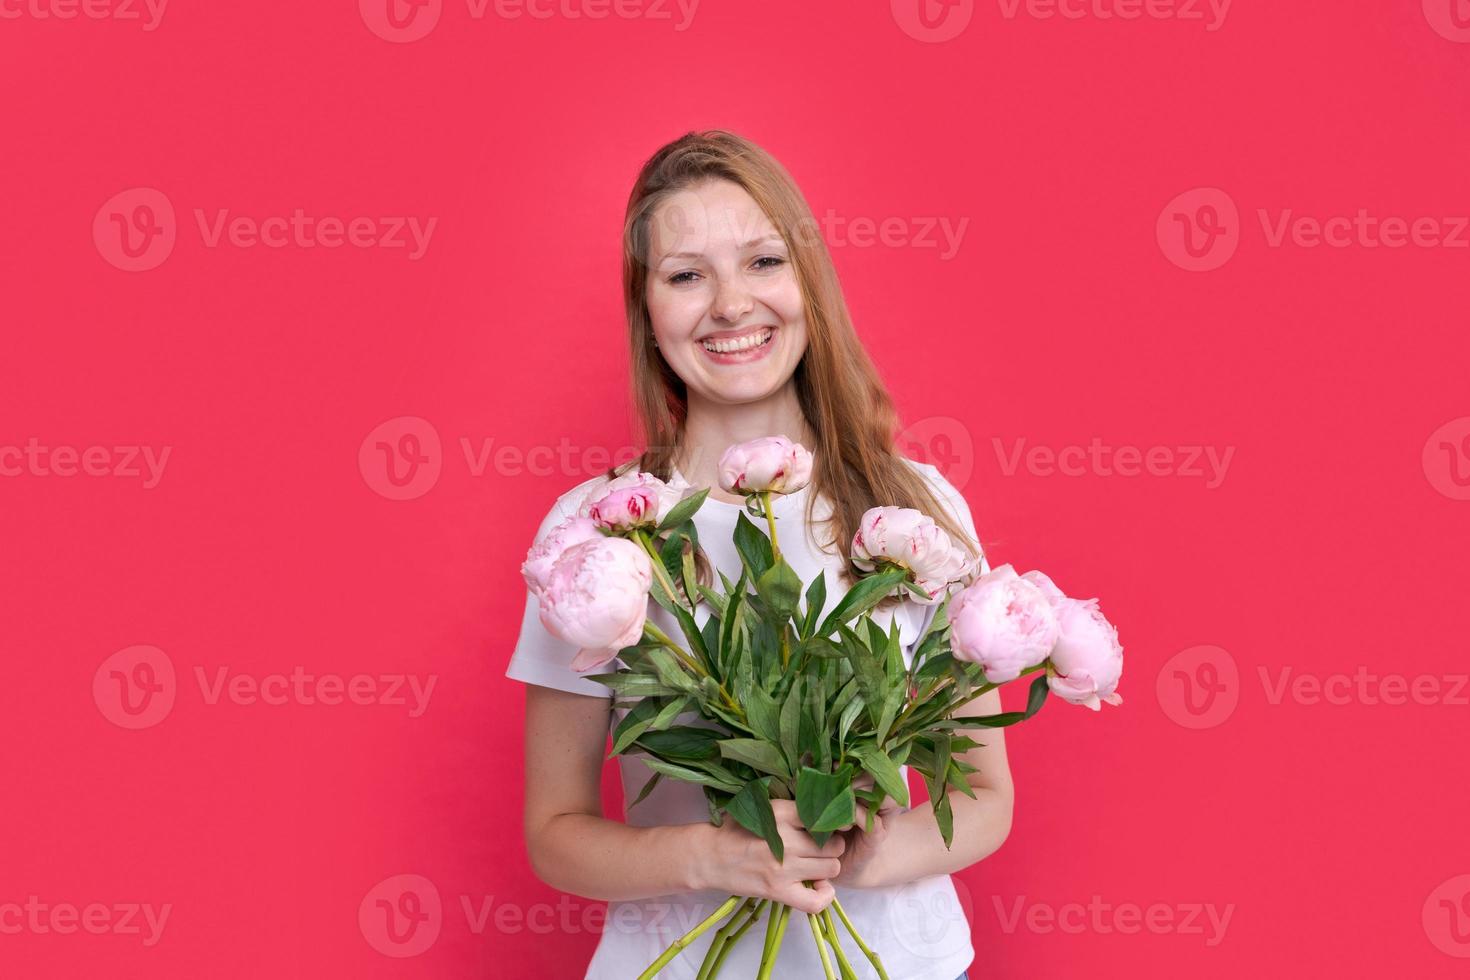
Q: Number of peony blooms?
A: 7